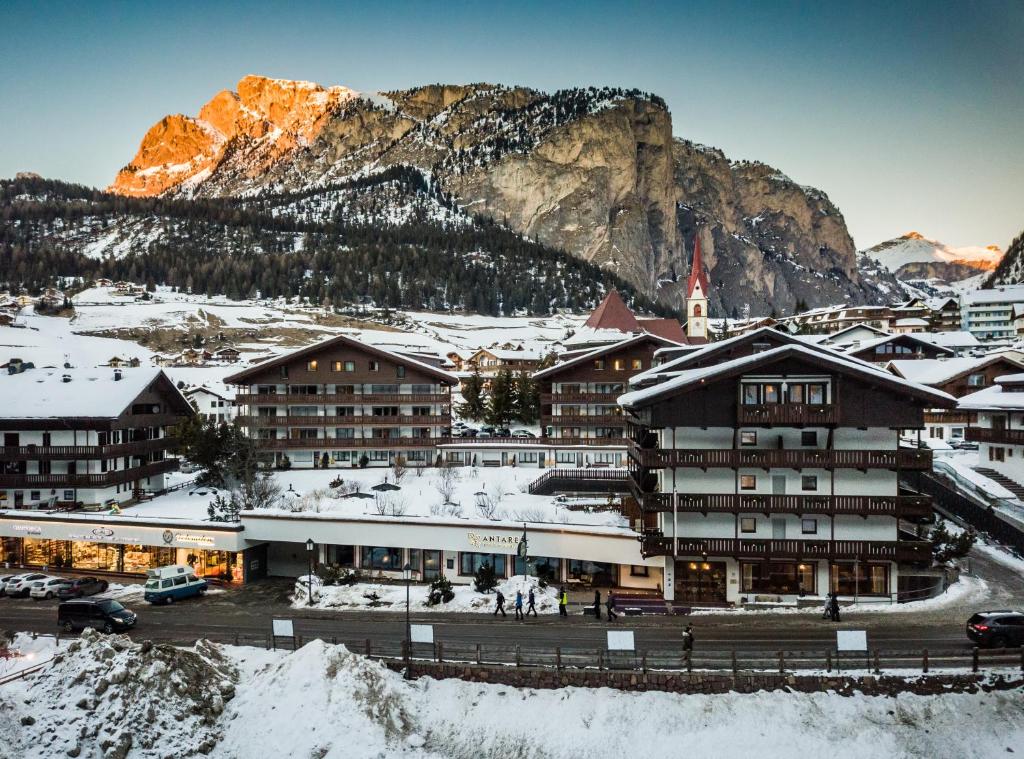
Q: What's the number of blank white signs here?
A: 4